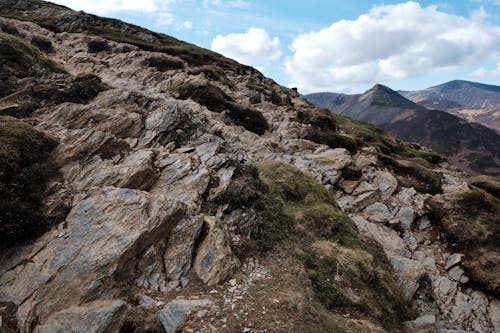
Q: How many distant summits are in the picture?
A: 2